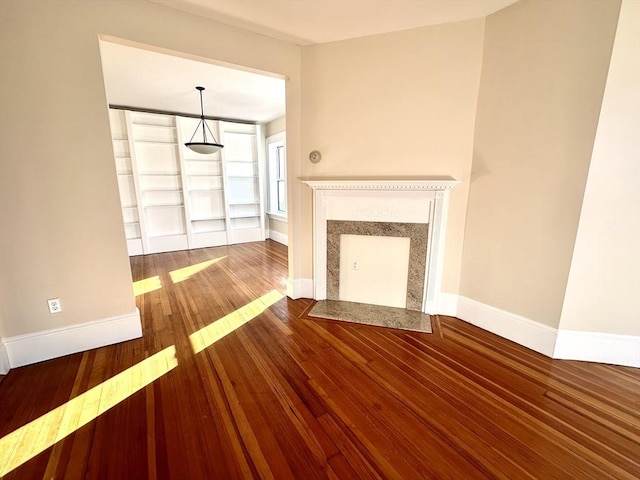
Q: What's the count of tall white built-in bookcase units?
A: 4